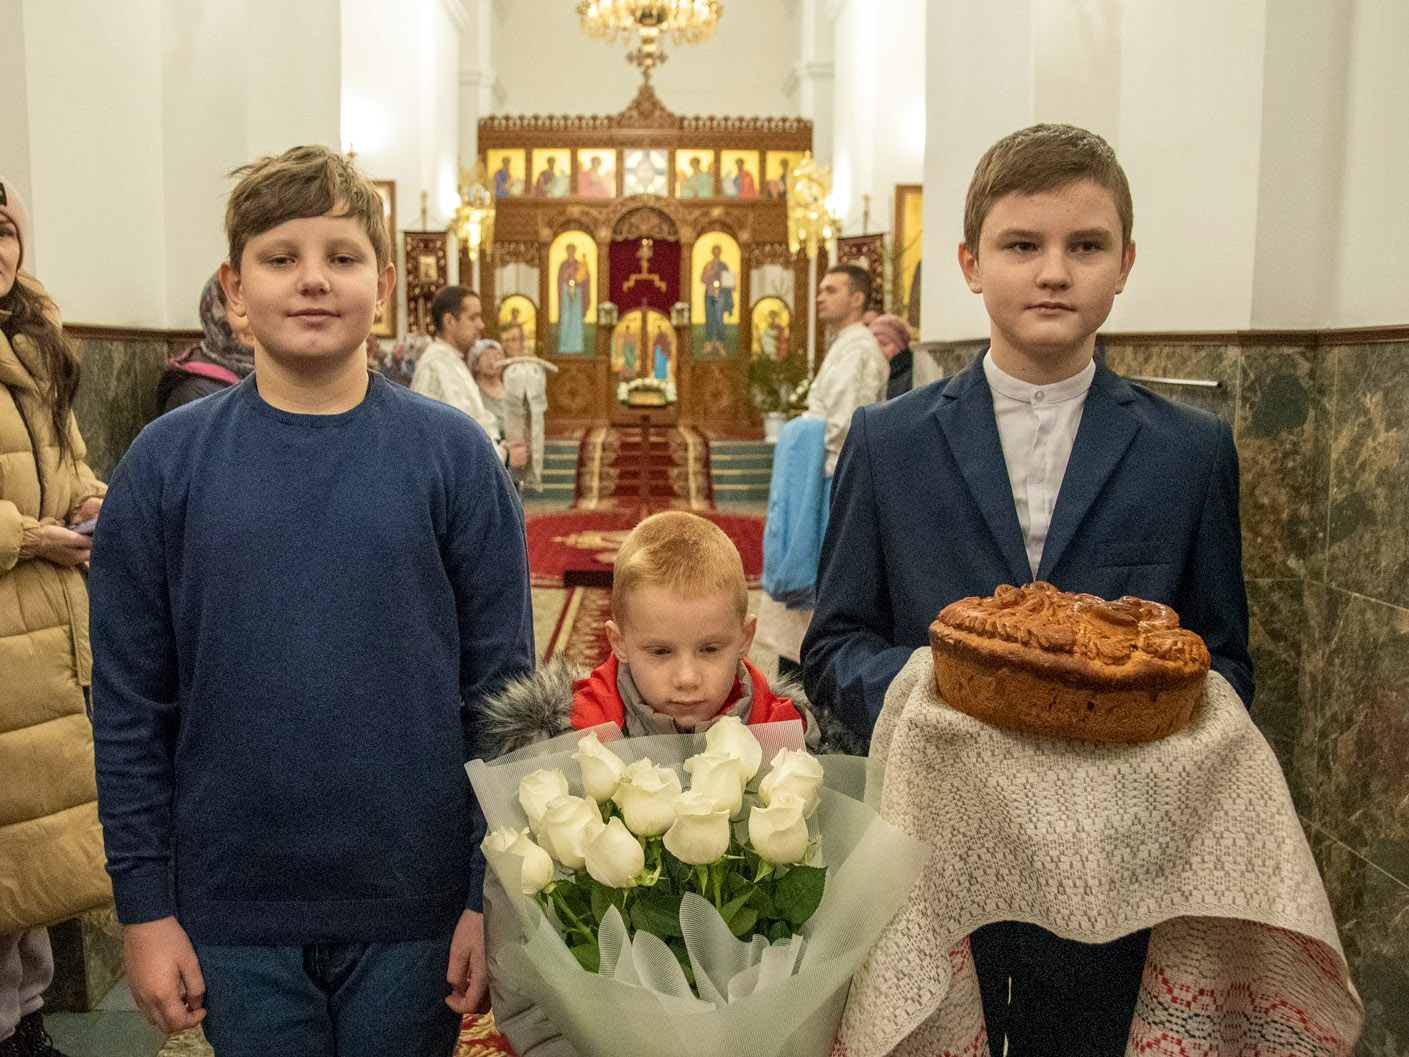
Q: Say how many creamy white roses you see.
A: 11